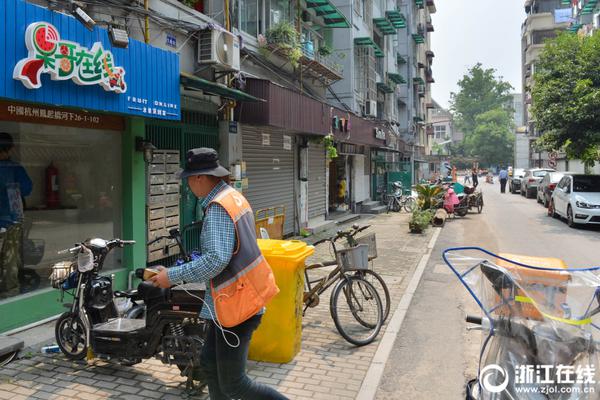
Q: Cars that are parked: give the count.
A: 4